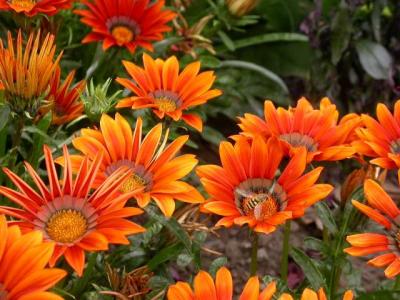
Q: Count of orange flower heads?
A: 14